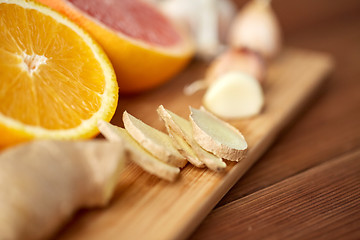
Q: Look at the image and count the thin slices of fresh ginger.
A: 5